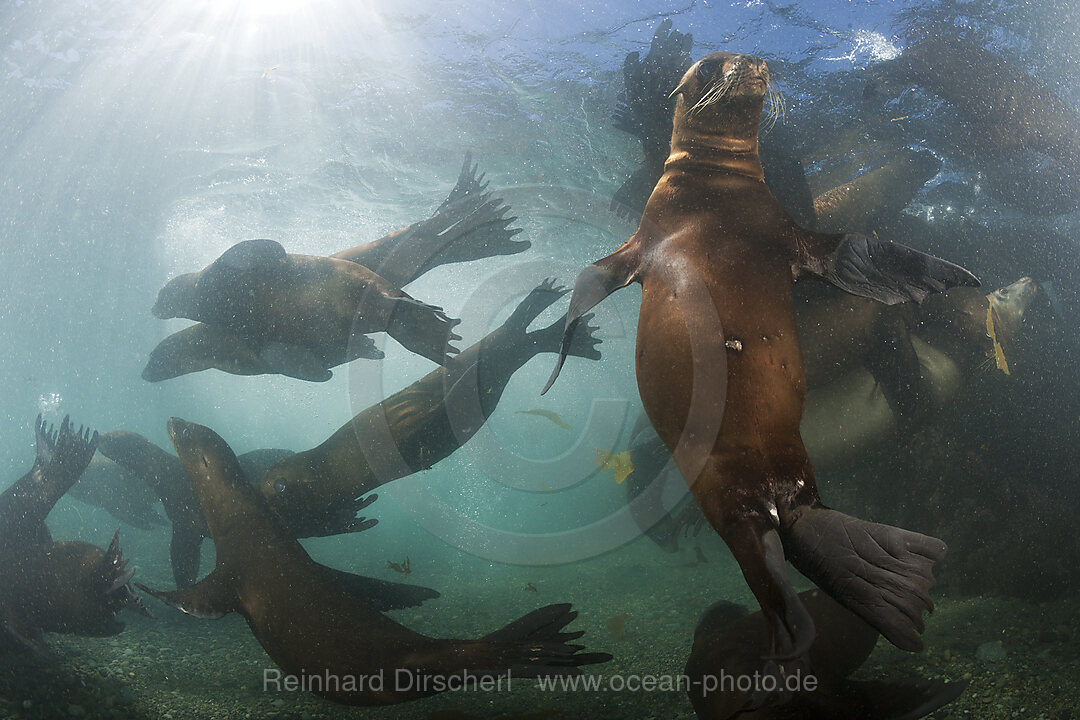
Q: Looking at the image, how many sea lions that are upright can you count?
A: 1